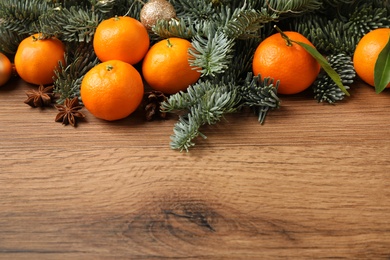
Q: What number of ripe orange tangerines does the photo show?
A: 6